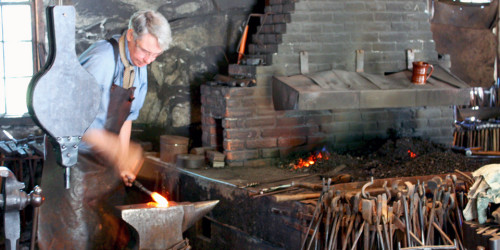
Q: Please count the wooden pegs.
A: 3